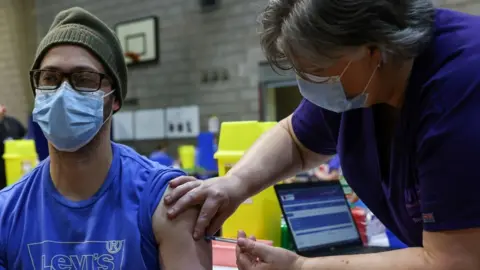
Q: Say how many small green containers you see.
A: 1